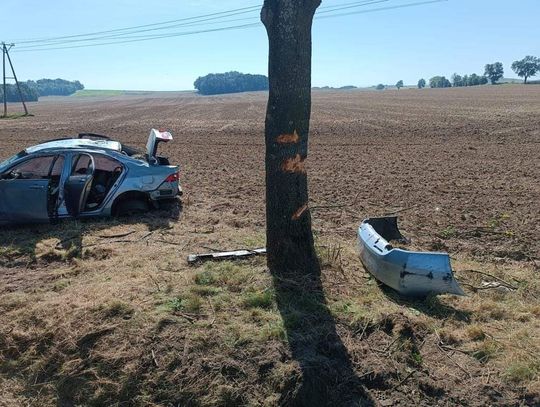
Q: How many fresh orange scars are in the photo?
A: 3